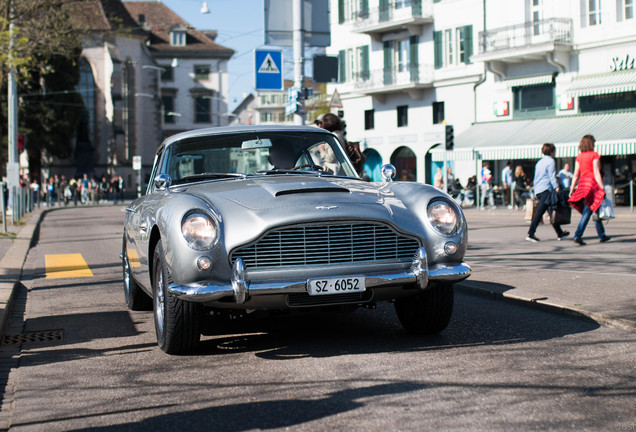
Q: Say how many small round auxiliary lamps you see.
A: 2